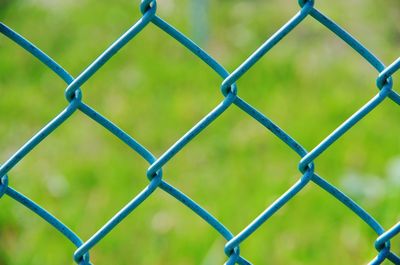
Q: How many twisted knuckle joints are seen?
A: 11